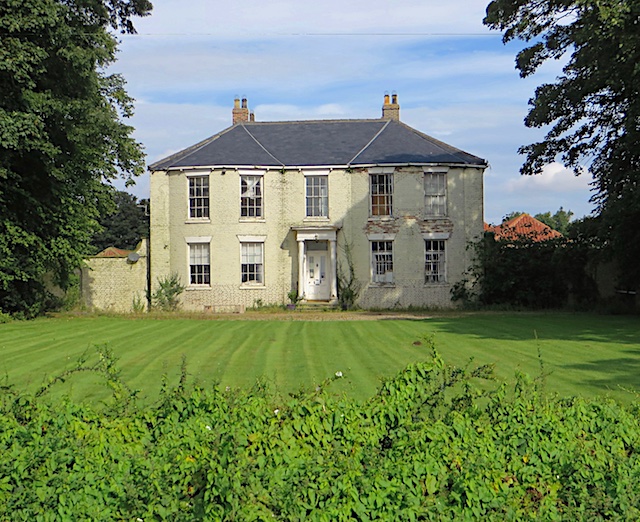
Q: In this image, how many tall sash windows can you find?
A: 9